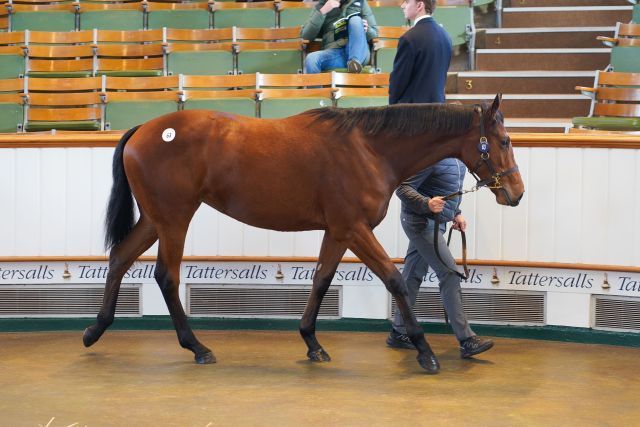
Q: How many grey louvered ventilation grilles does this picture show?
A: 4